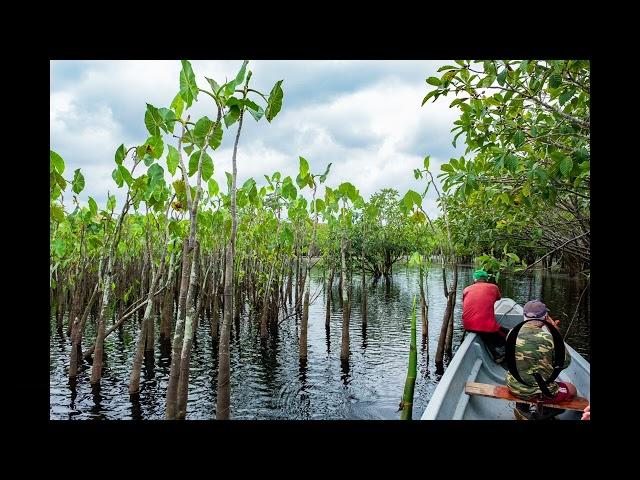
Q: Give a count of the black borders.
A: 4